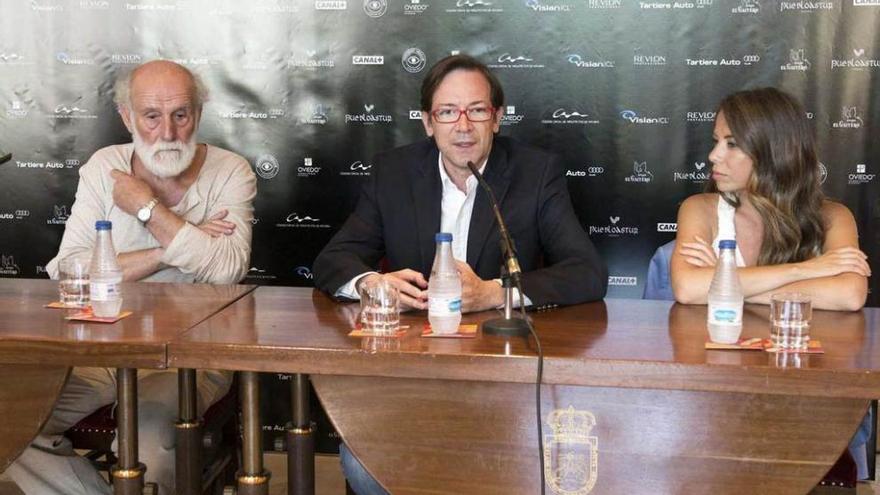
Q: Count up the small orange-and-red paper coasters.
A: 6